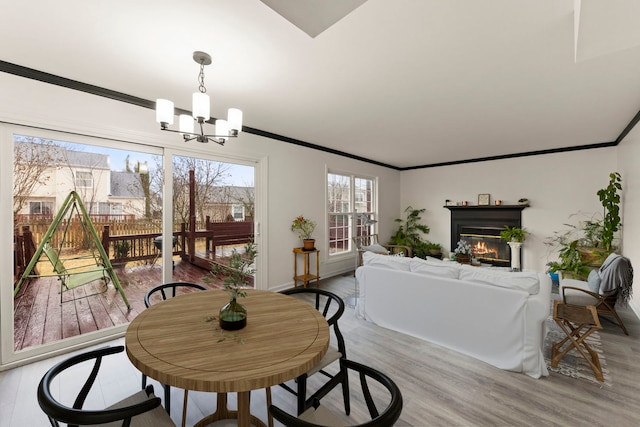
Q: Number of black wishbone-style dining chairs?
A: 4